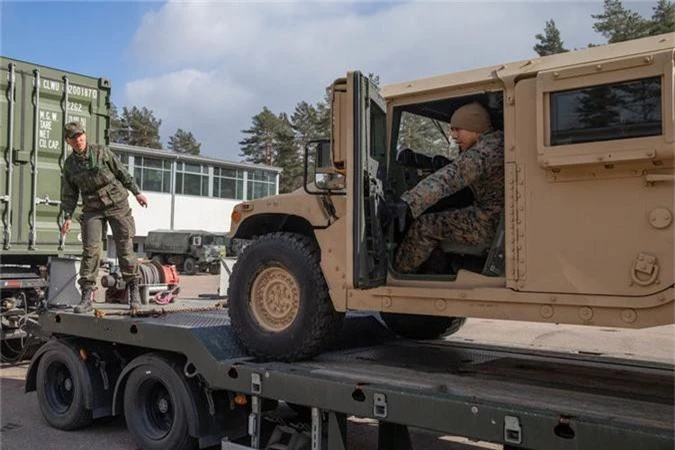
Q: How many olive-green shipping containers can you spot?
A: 1